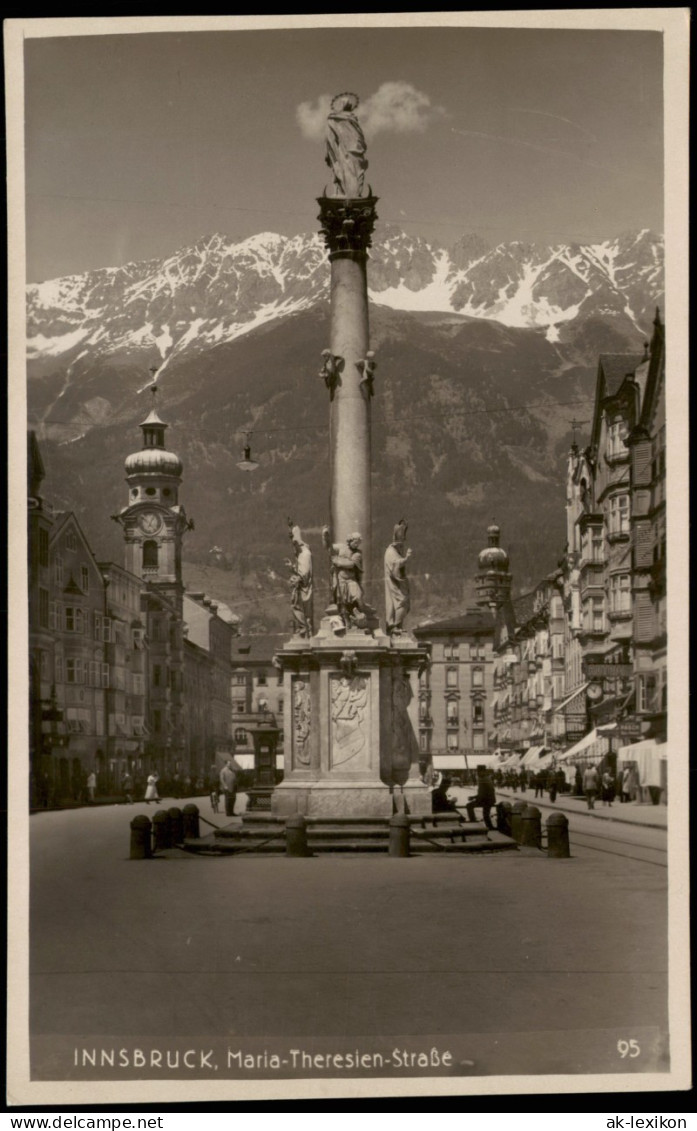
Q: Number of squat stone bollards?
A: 10